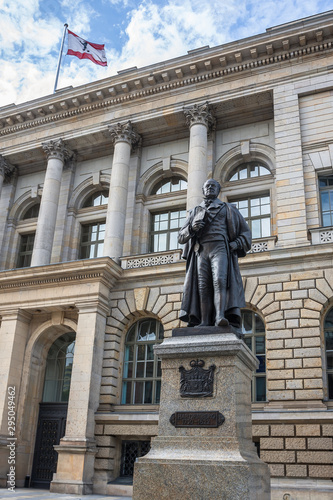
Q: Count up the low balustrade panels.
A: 3